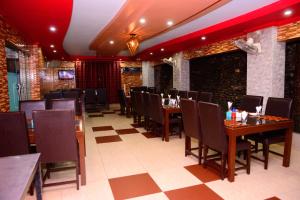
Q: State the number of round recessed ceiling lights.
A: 10